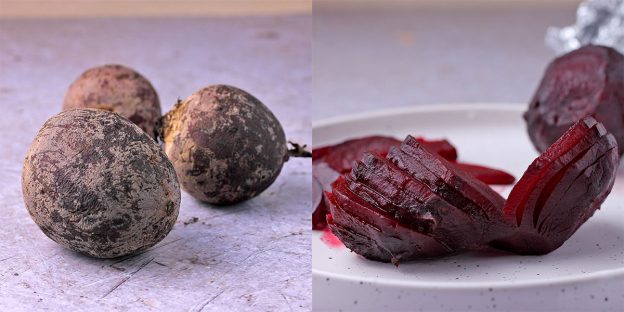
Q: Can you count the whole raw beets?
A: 3